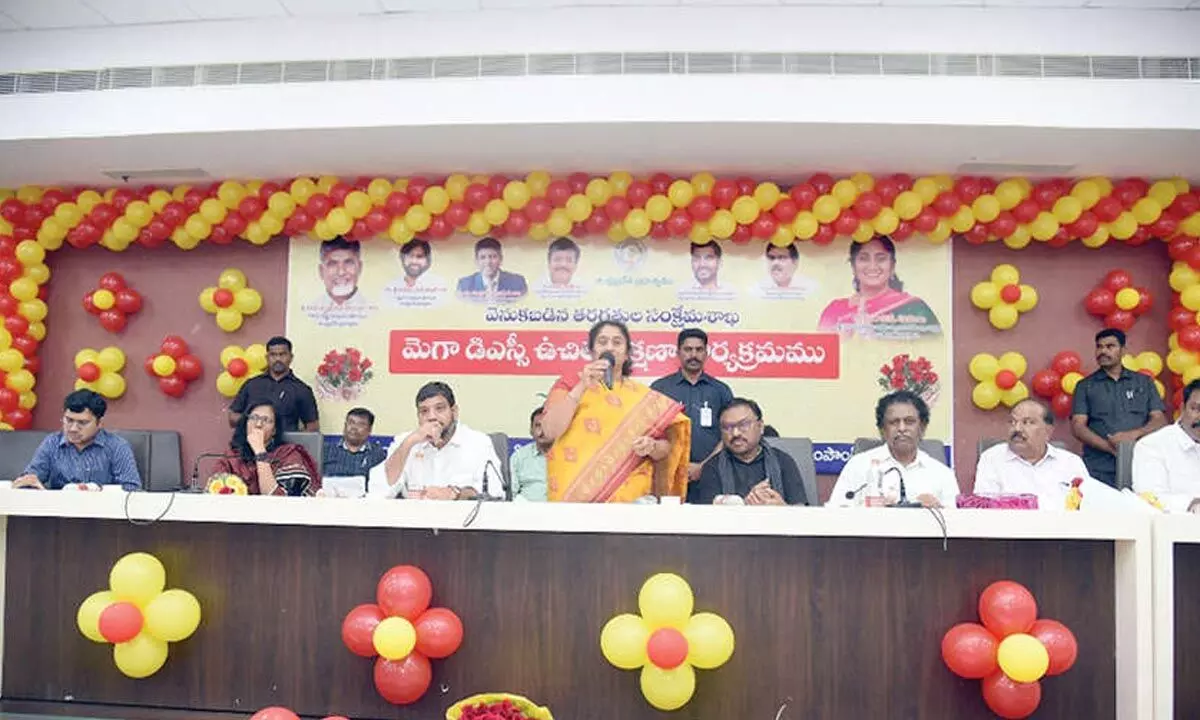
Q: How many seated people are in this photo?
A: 9